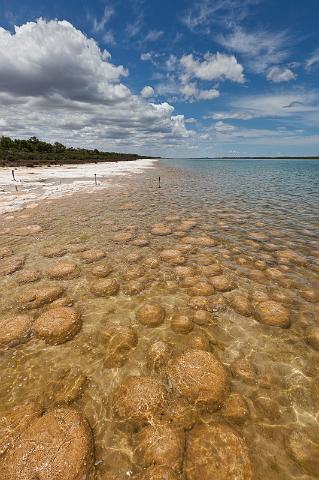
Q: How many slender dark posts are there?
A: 3